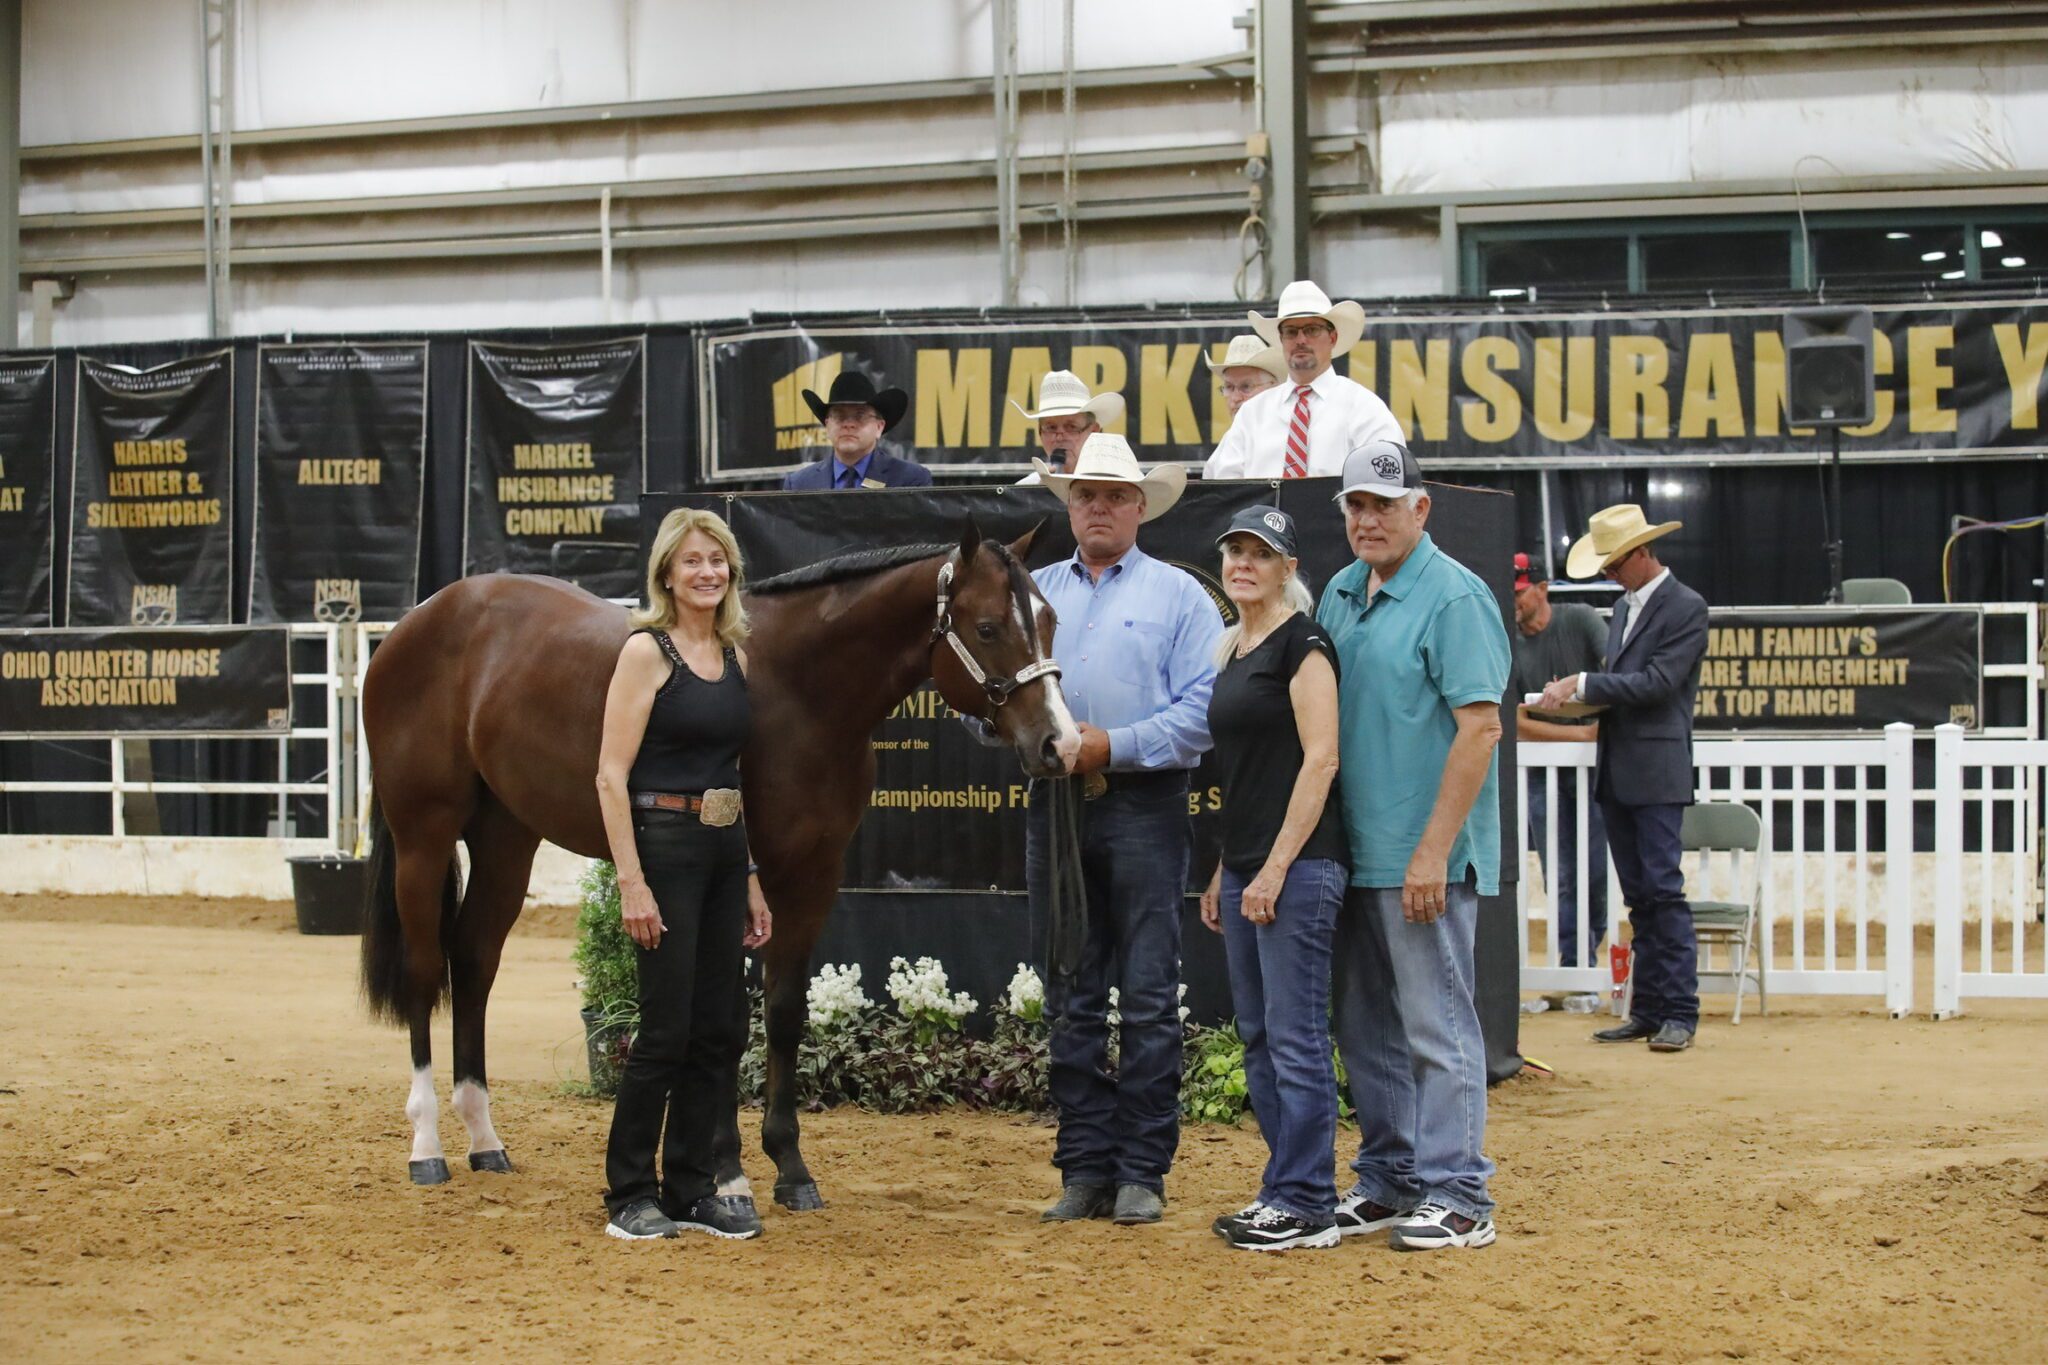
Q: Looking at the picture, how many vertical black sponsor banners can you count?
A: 4